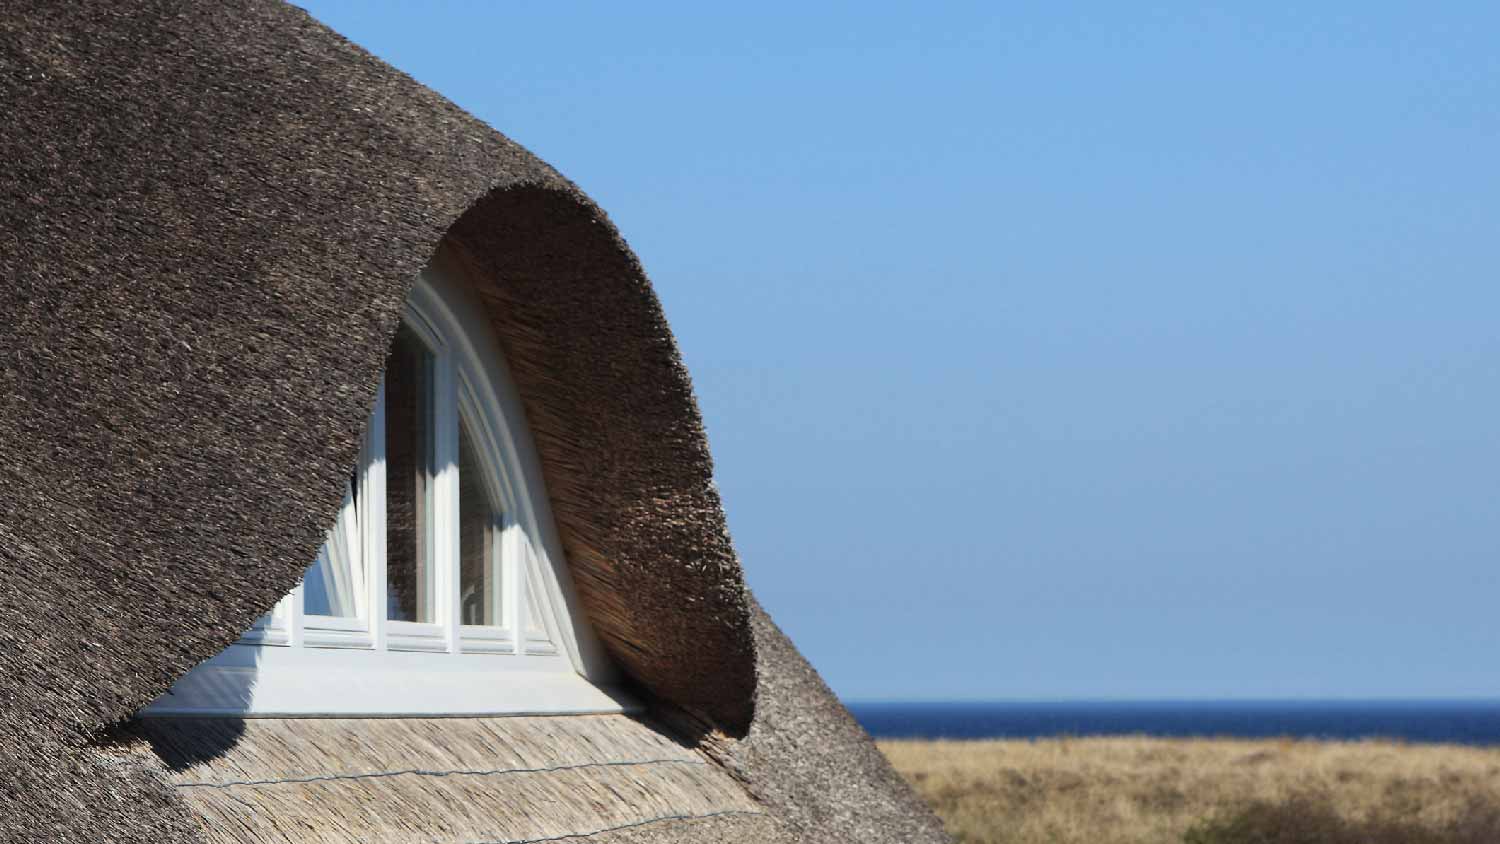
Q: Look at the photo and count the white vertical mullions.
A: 4